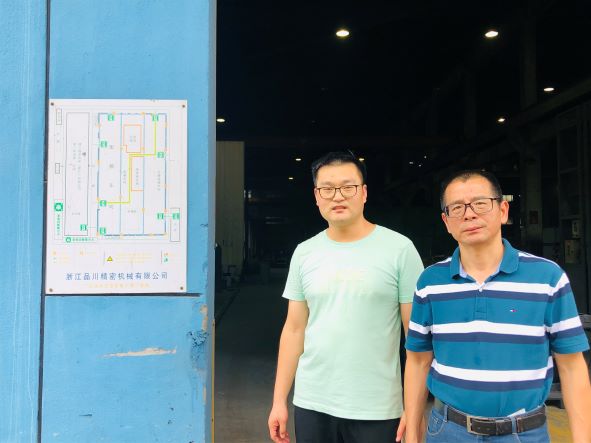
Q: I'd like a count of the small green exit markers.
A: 9